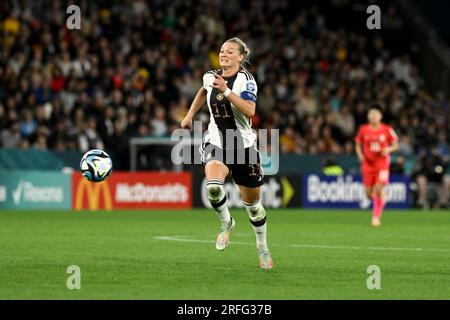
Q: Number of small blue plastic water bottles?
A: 0